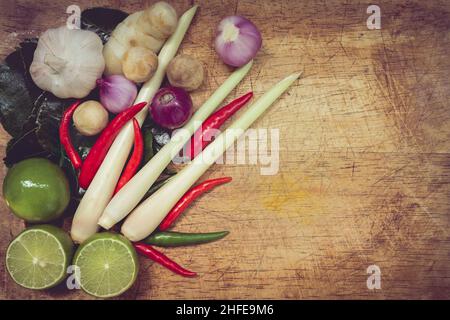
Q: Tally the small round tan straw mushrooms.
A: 3